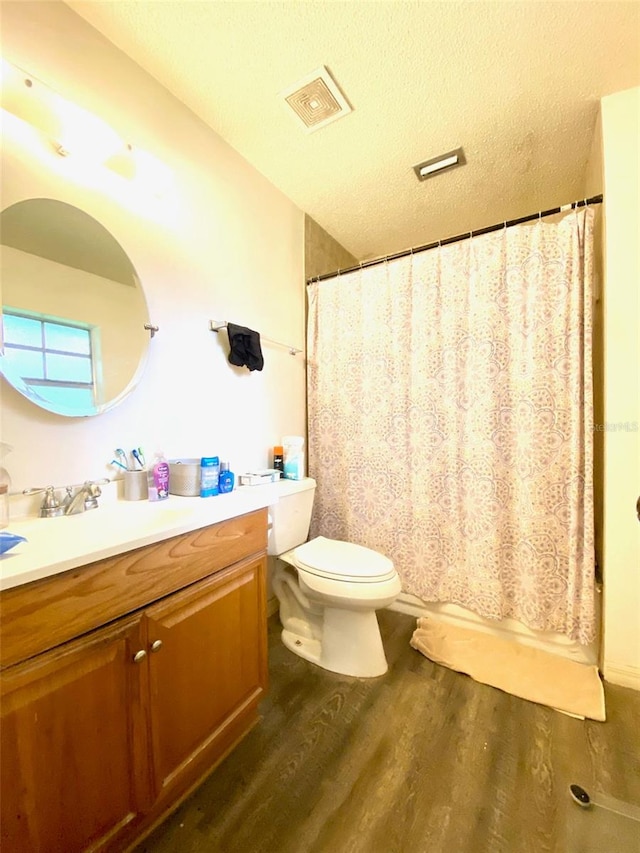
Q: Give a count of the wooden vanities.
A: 1